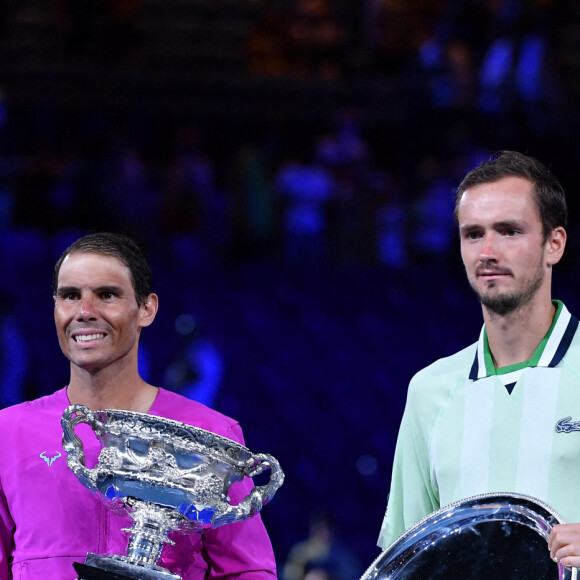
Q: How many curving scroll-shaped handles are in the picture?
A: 2